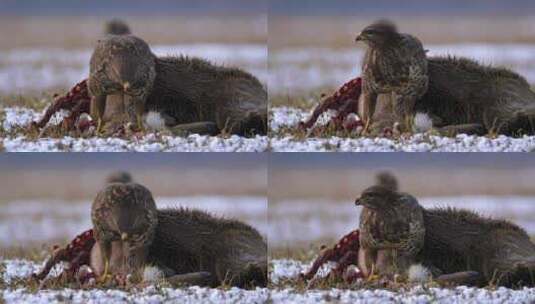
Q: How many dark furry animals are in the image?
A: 4